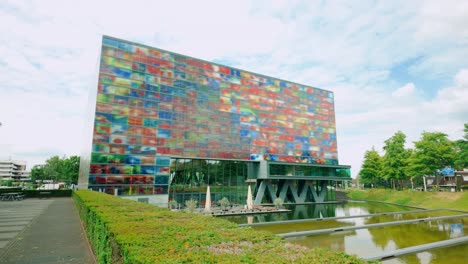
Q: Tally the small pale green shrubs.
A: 4